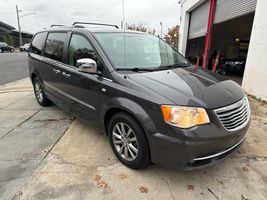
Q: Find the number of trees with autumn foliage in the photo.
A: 2